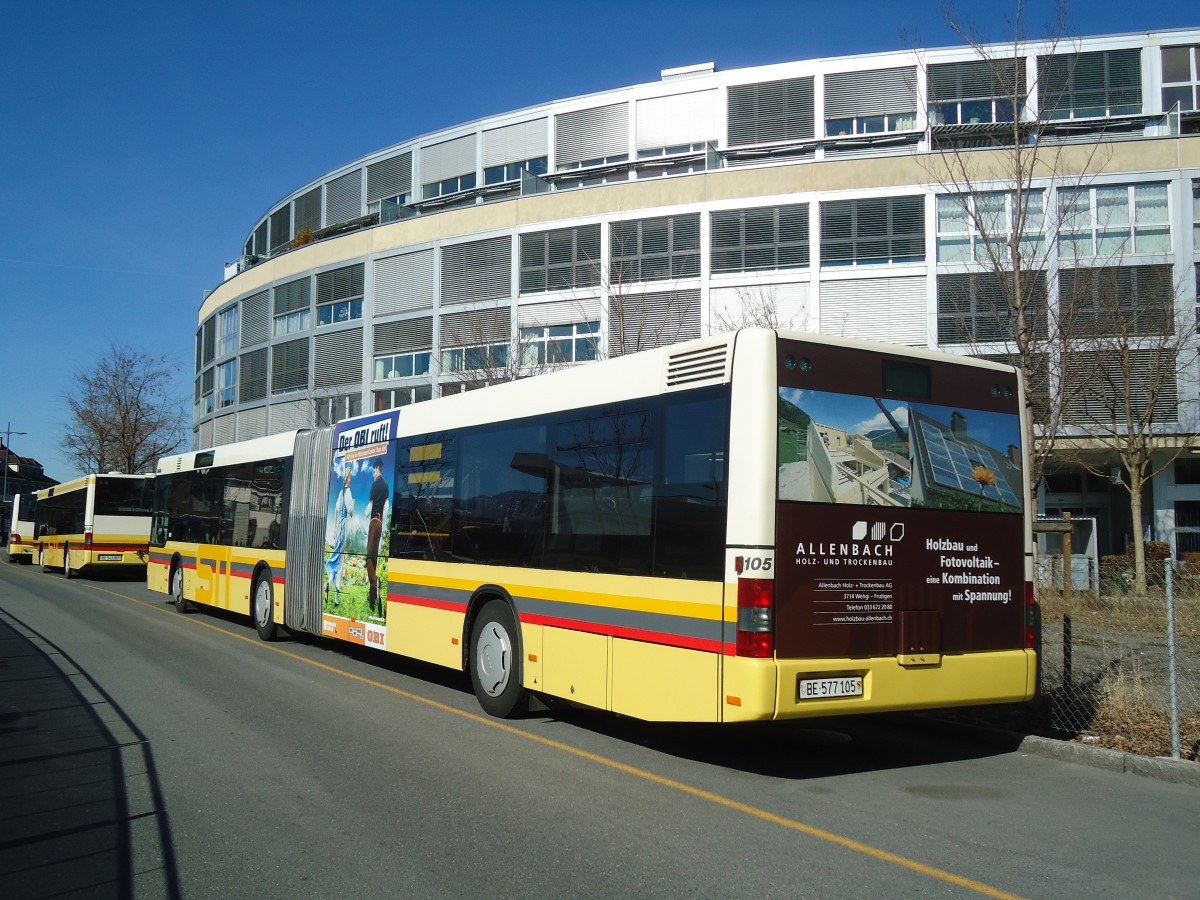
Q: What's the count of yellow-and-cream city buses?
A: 3